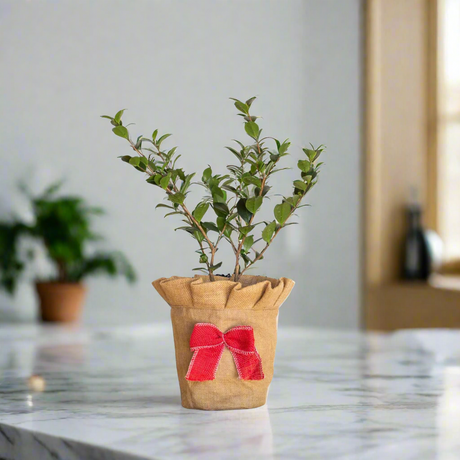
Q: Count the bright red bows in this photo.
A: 1